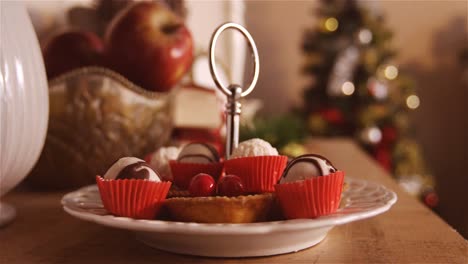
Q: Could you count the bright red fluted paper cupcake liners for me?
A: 4